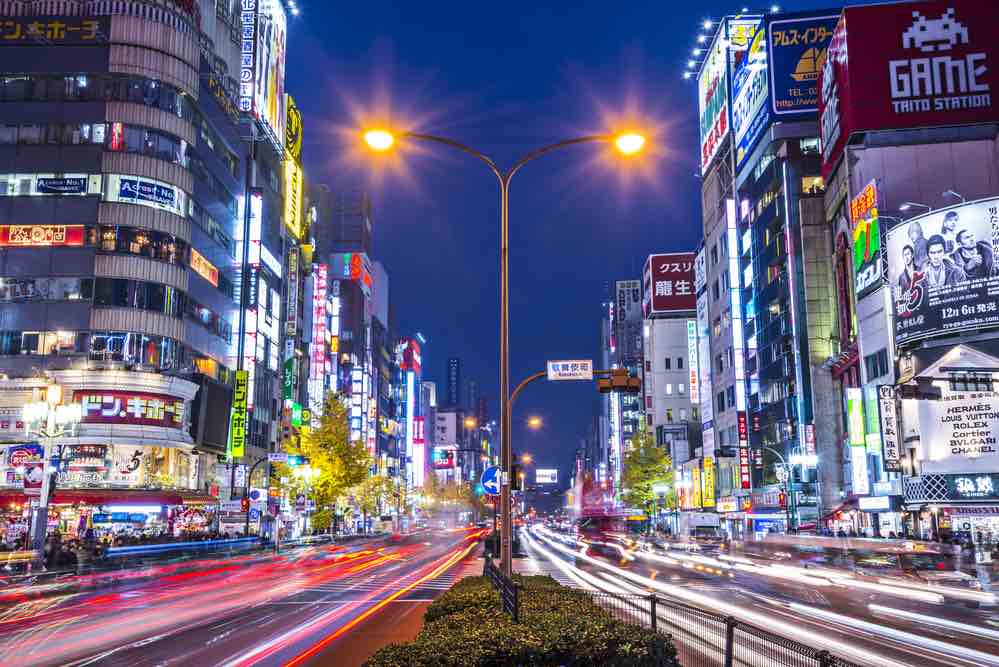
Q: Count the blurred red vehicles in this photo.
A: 1